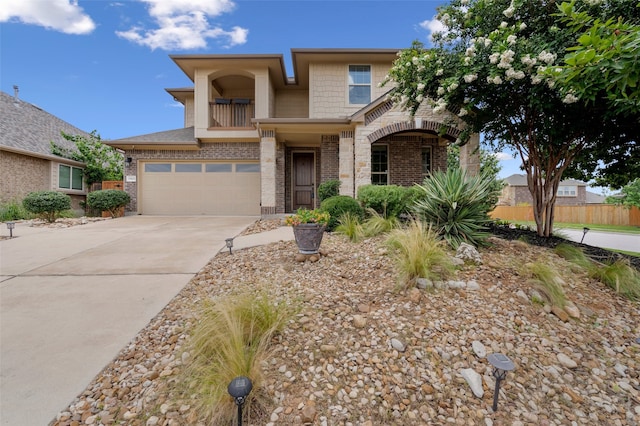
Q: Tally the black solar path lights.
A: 5